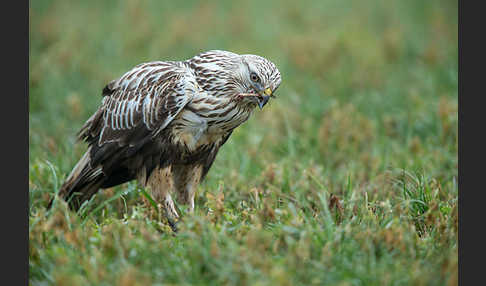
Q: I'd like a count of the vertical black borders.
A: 2